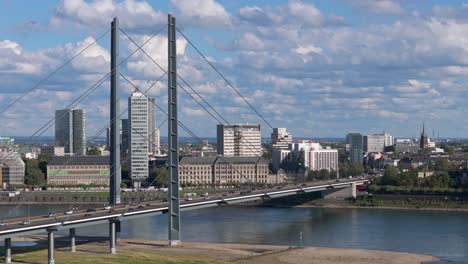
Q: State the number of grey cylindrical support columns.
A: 4